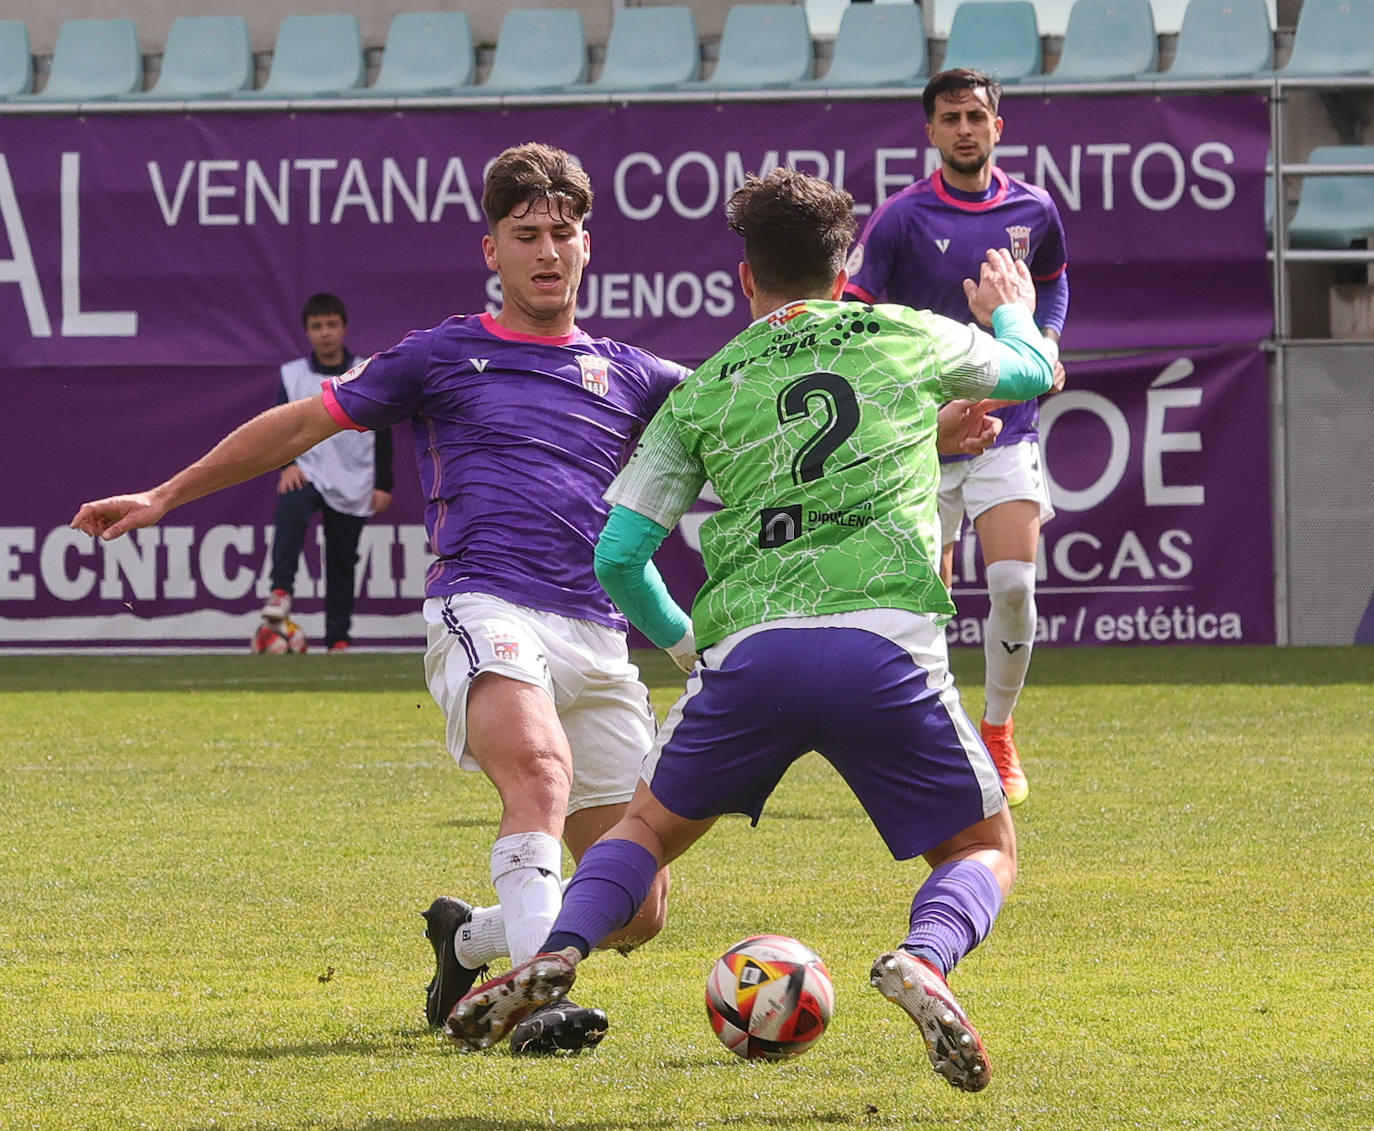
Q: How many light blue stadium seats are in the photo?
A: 14